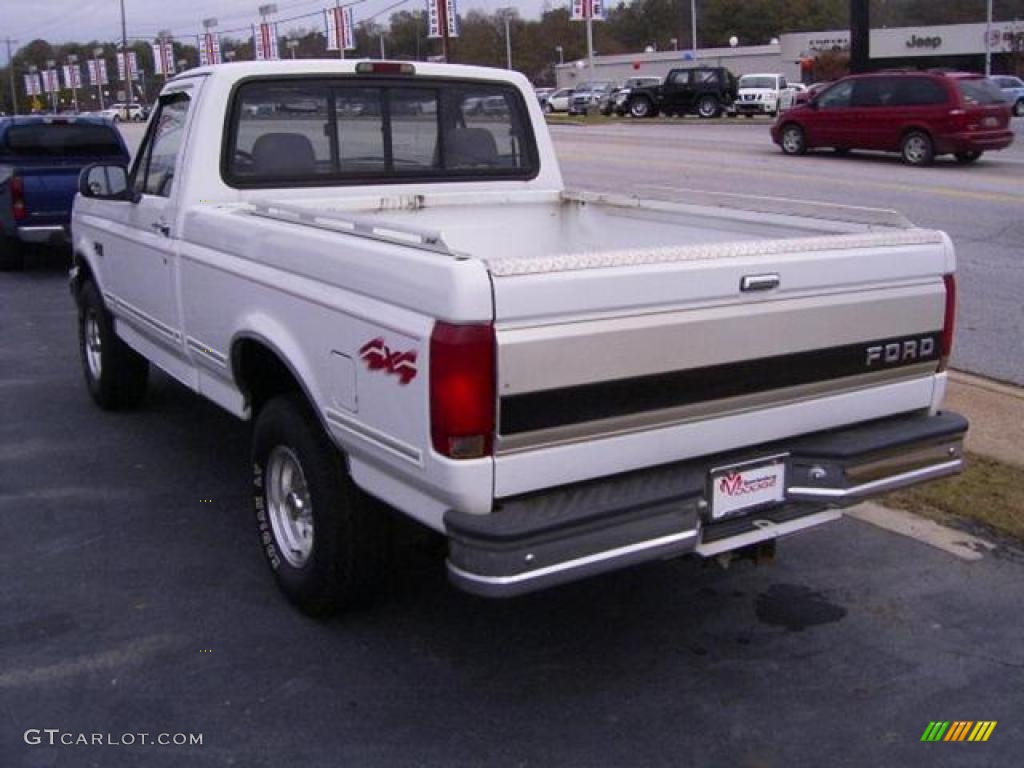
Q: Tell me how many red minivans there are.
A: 1